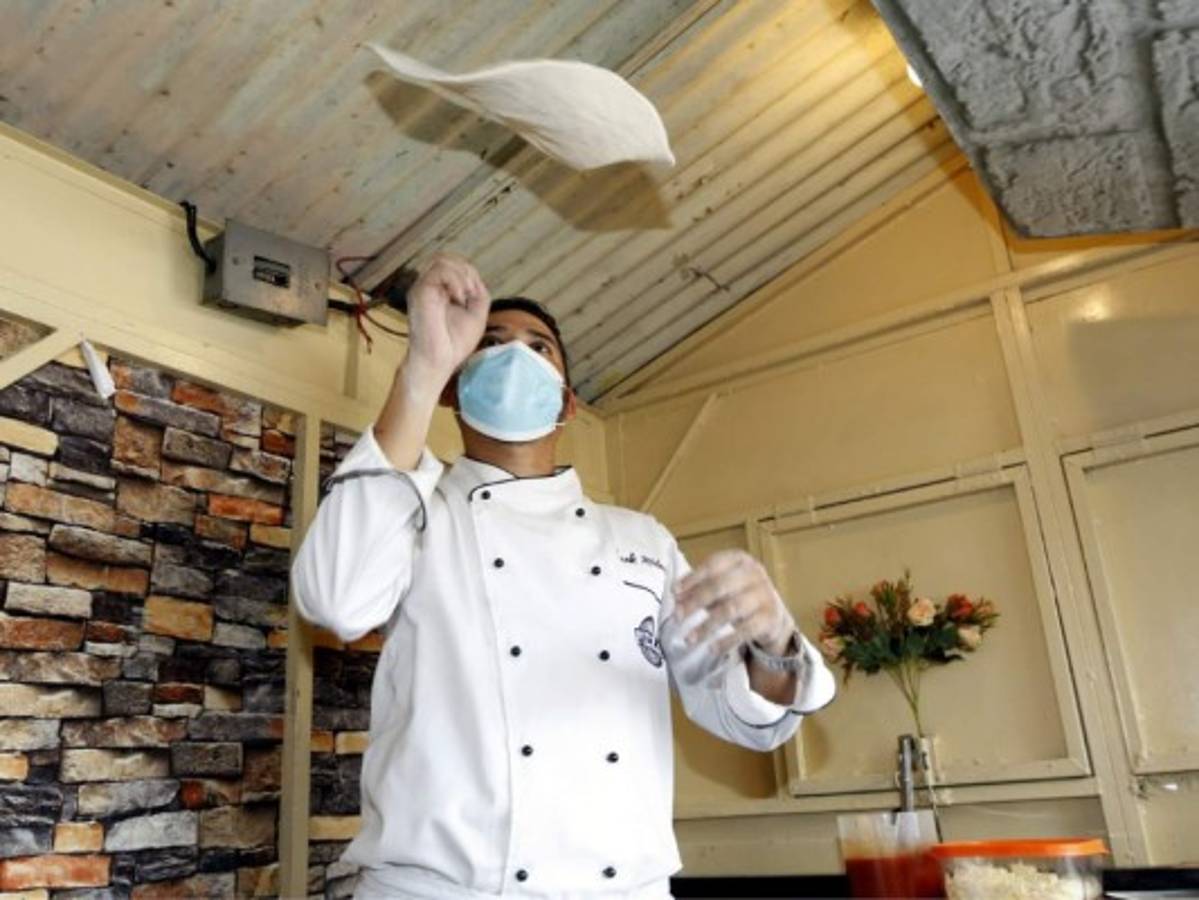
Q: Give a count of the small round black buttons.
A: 10